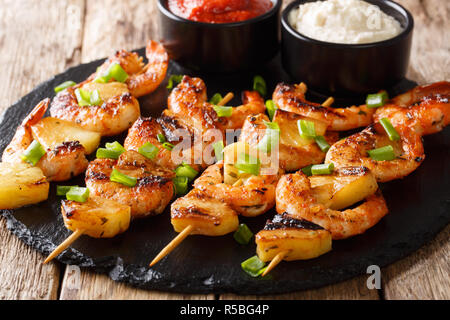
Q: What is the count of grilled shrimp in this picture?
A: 12